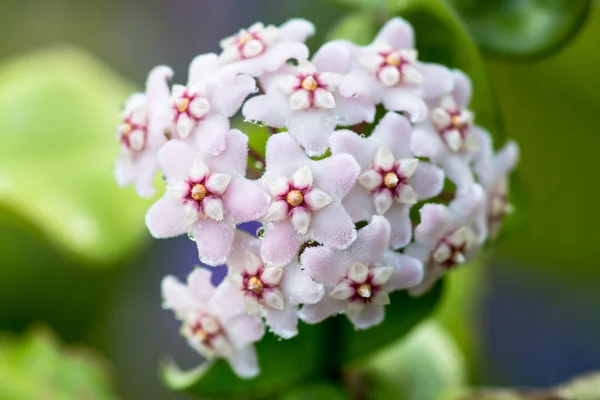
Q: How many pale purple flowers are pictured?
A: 14